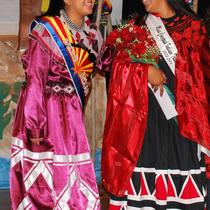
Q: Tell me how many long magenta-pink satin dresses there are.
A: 1